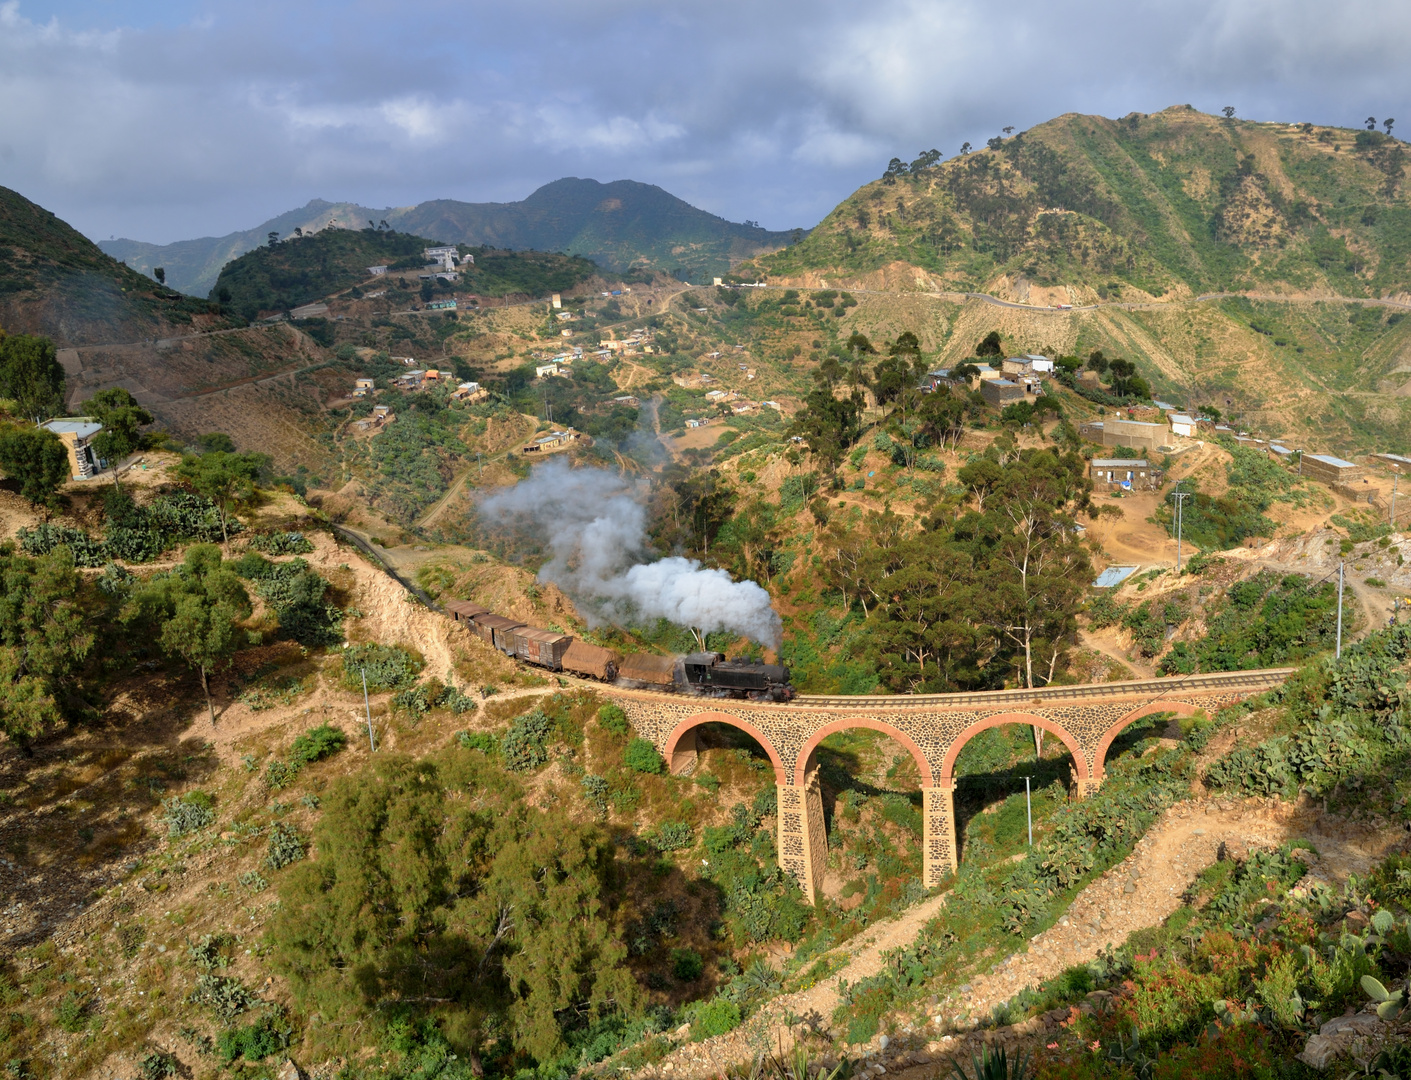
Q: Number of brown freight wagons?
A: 5